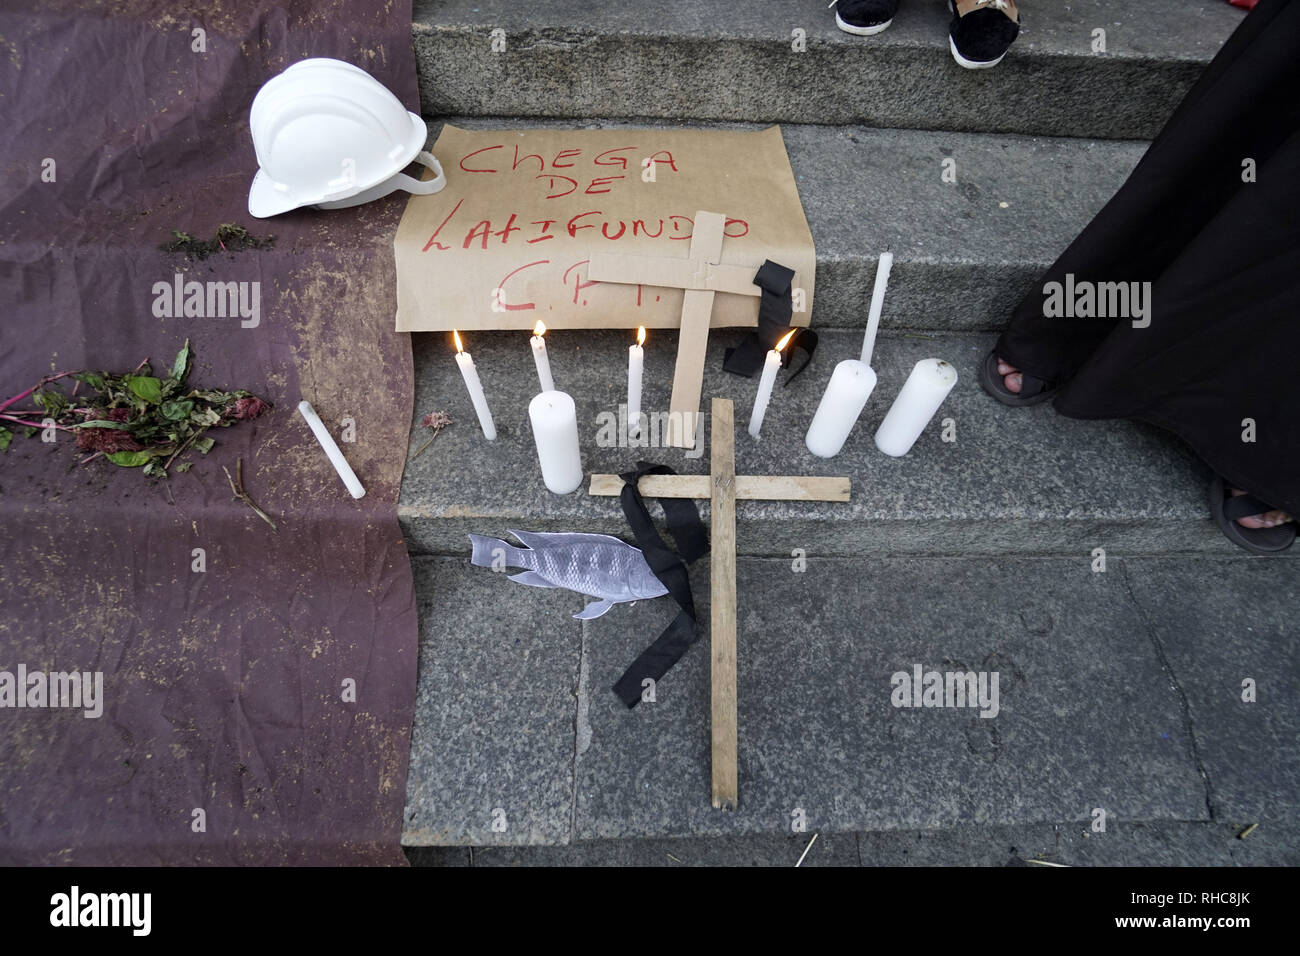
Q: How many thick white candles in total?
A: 3